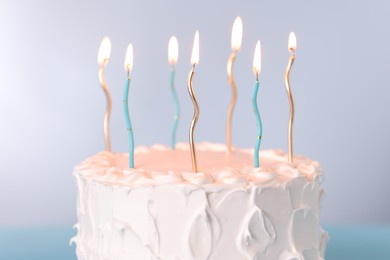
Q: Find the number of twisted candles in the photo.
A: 7